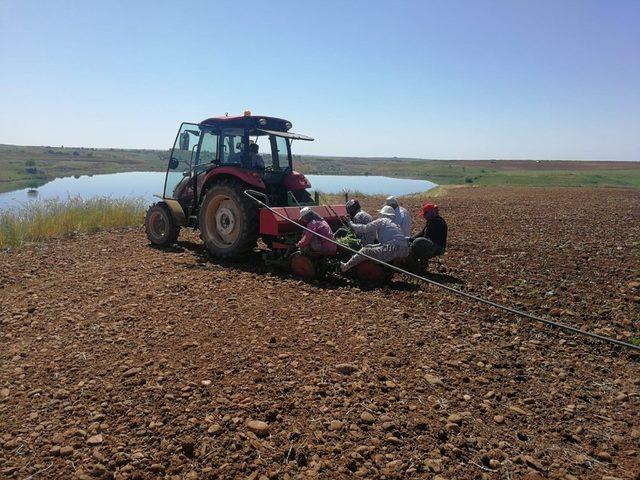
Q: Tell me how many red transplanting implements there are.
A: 1